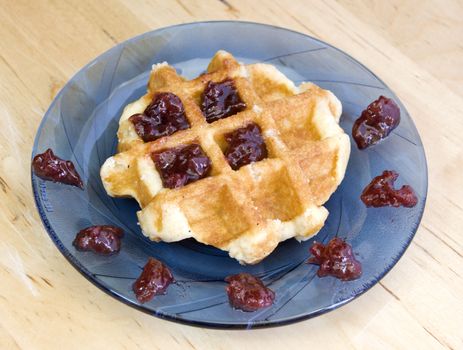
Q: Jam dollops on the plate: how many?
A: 7